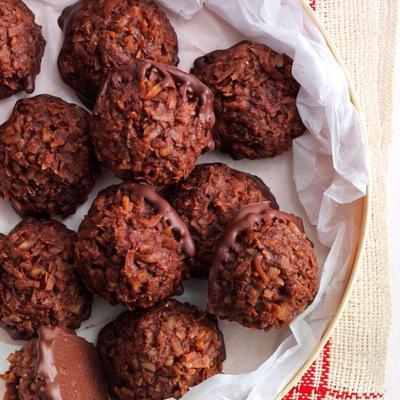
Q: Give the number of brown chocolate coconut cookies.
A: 11